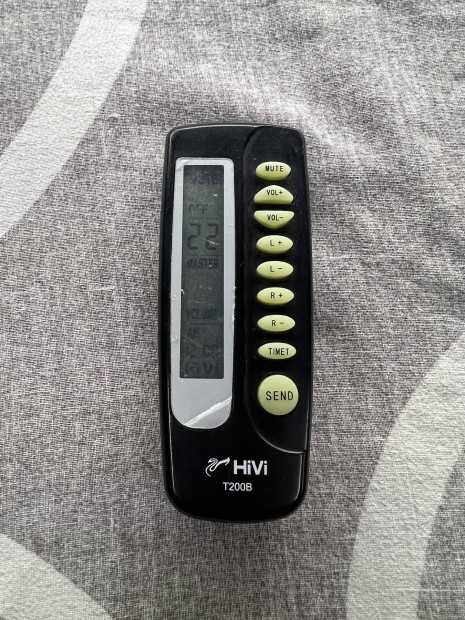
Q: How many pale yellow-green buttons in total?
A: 9